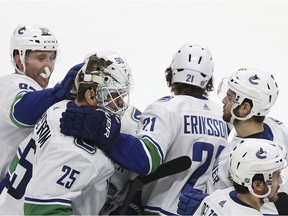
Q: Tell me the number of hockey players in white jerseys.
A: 5